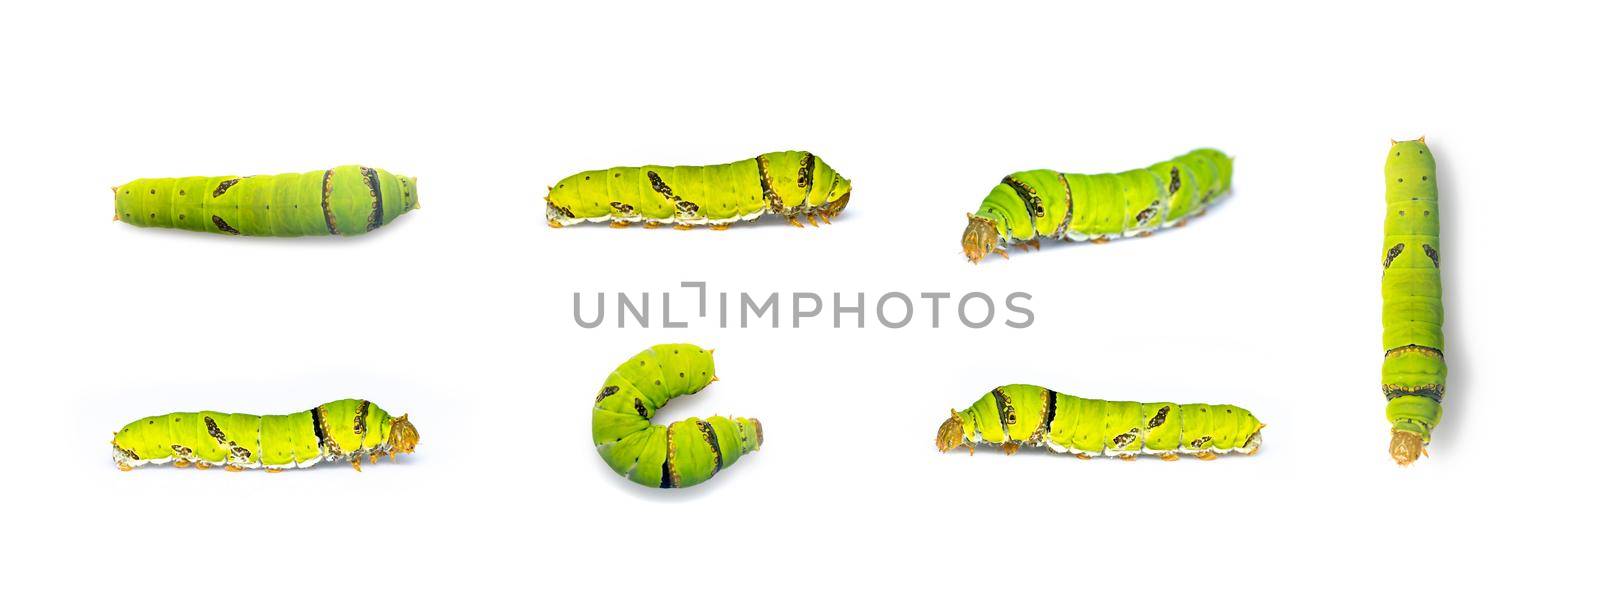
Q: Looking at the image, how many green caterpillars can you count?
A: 7